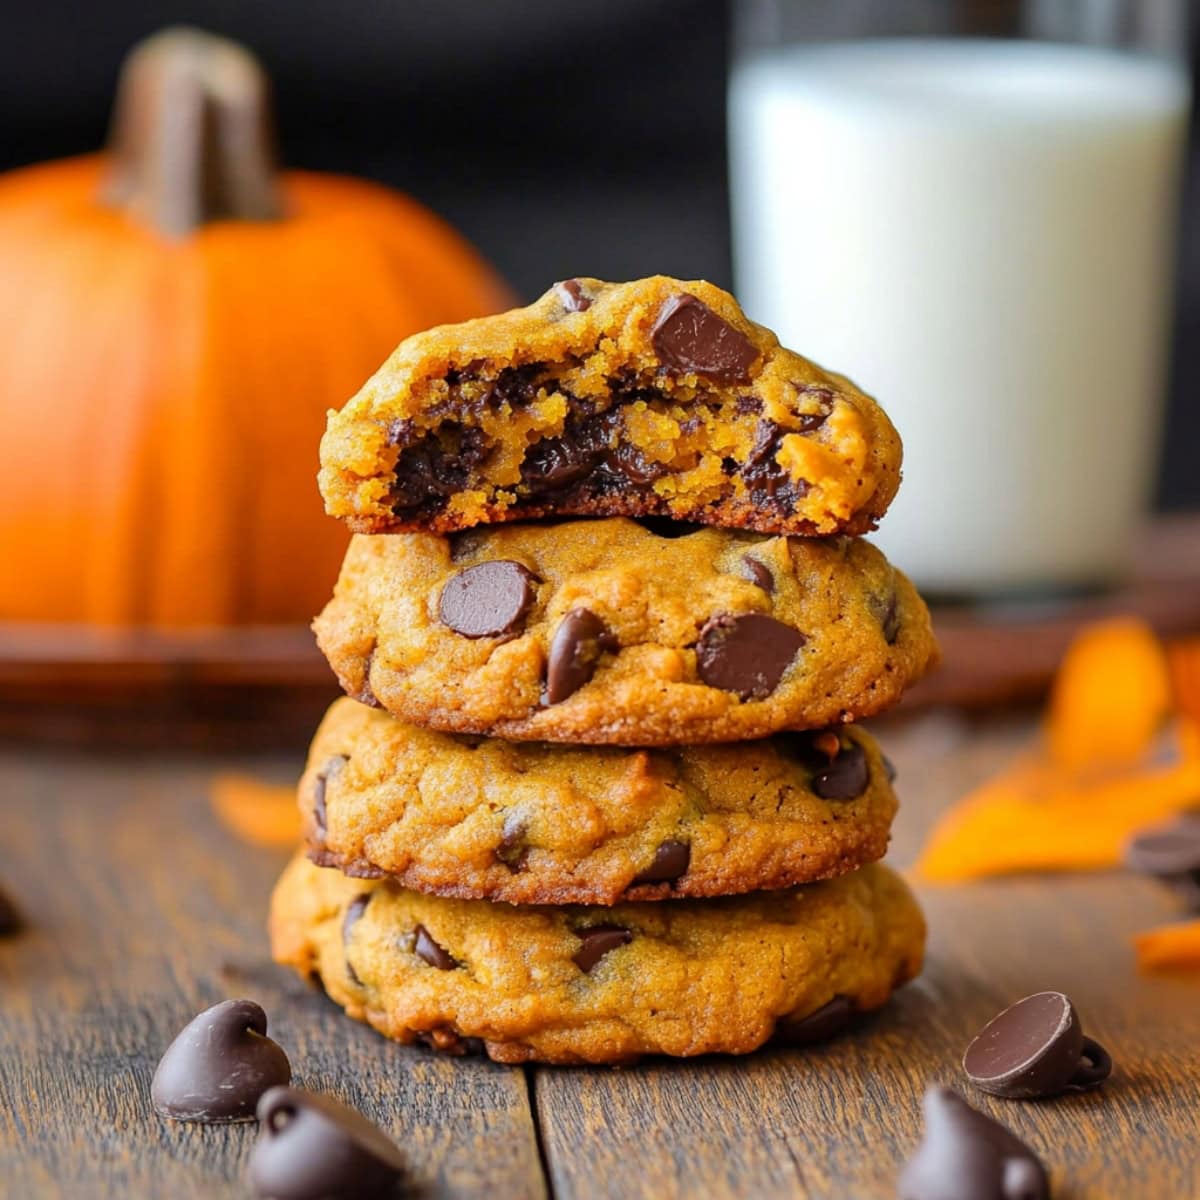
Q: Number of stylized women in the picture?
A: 0